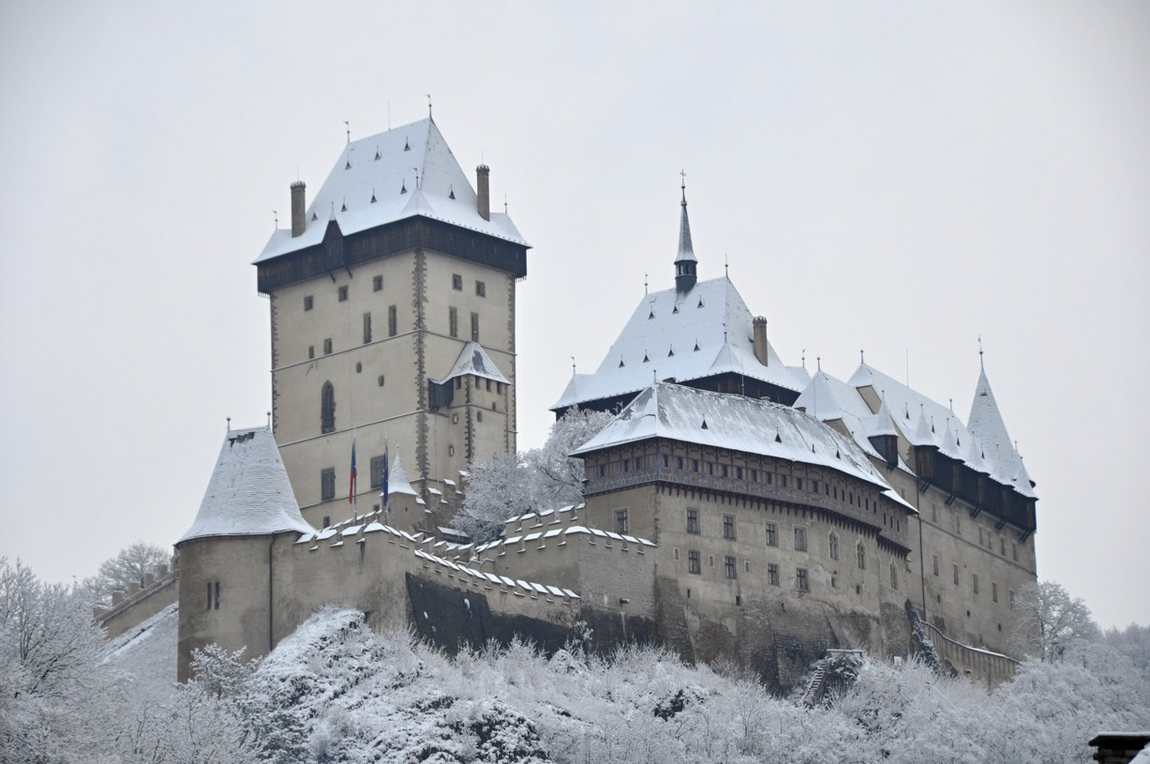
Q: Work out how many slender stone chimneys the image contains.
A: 3